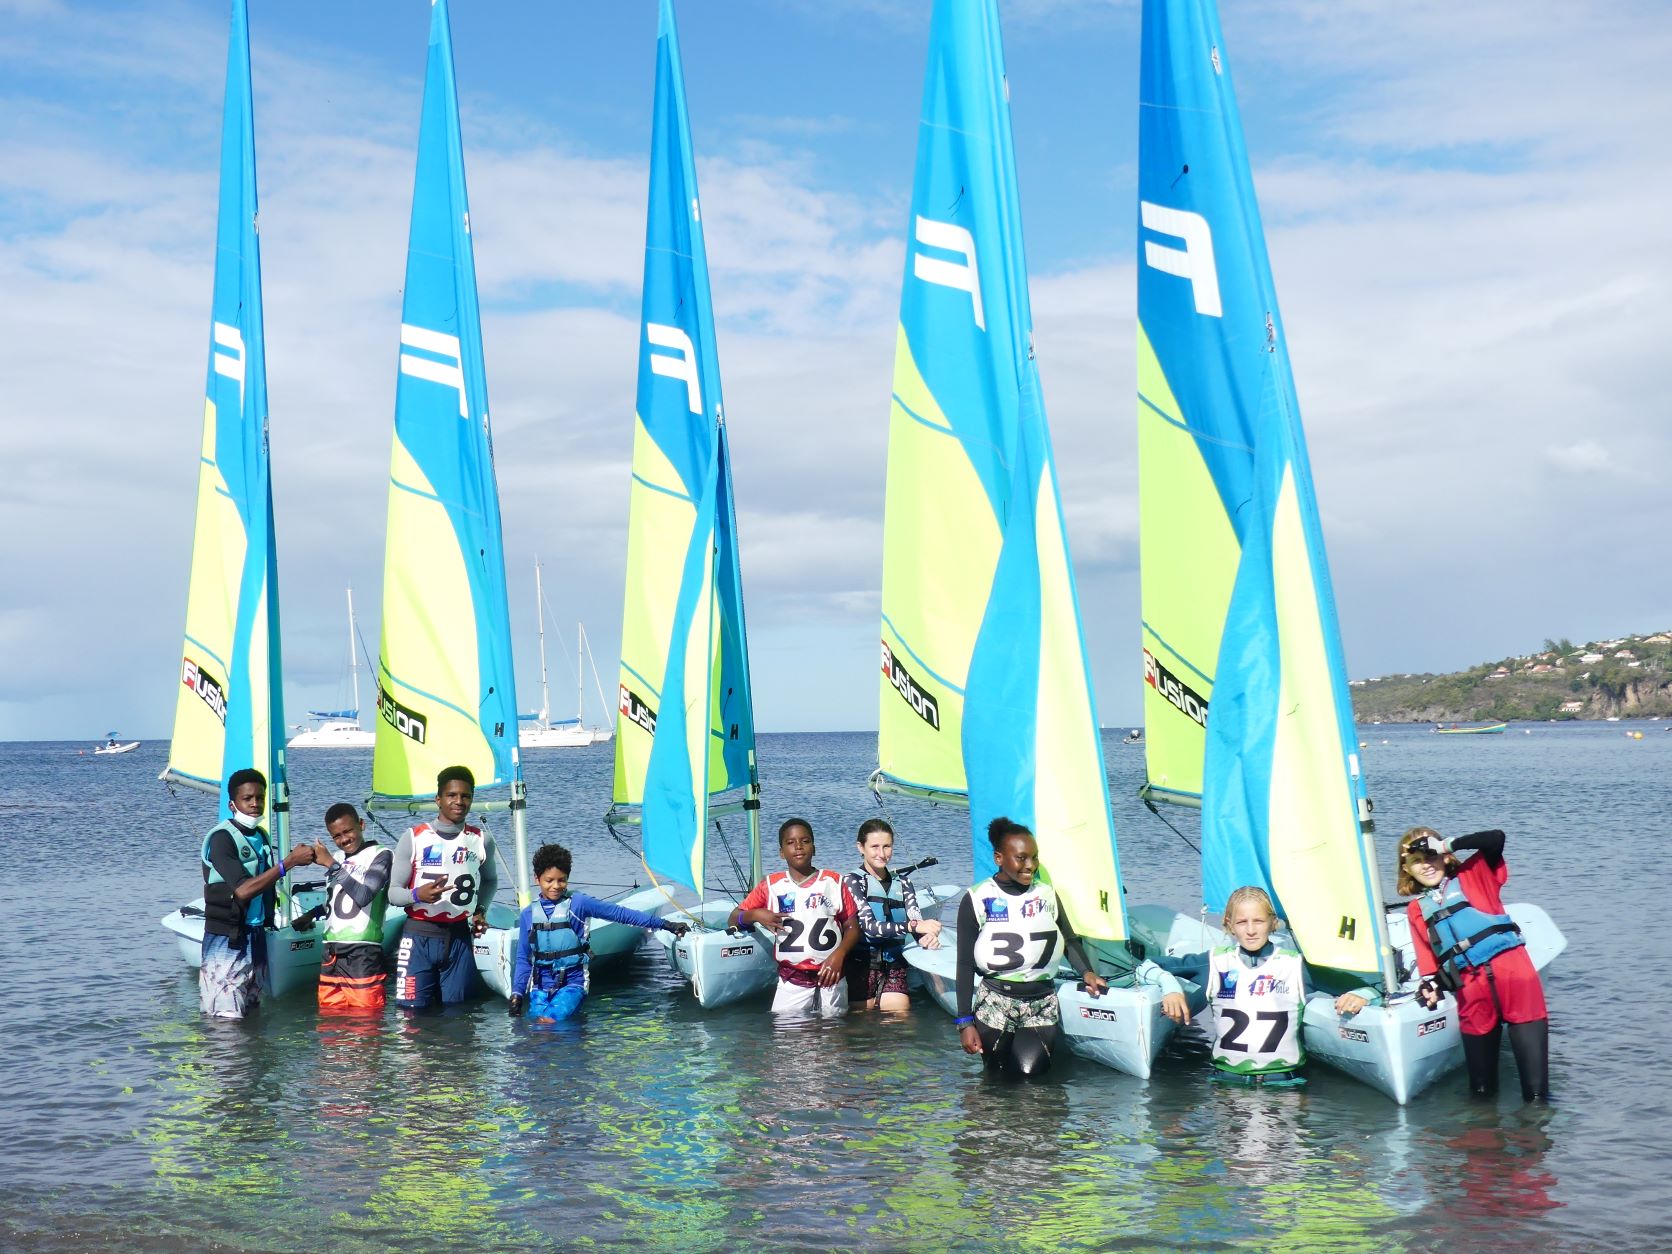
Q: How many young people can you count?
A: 9